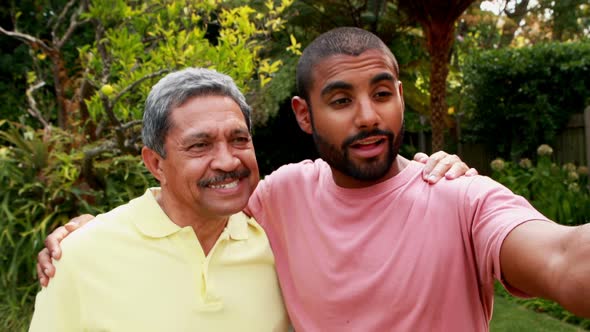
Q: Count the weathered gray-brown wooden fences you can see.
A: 1